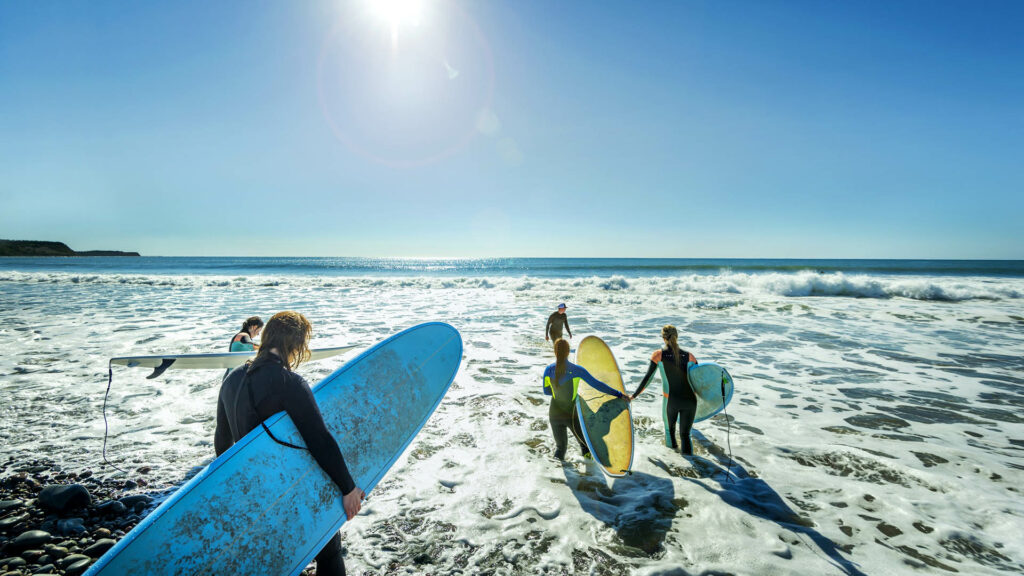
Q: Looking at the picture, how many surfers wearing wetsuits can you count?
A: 5